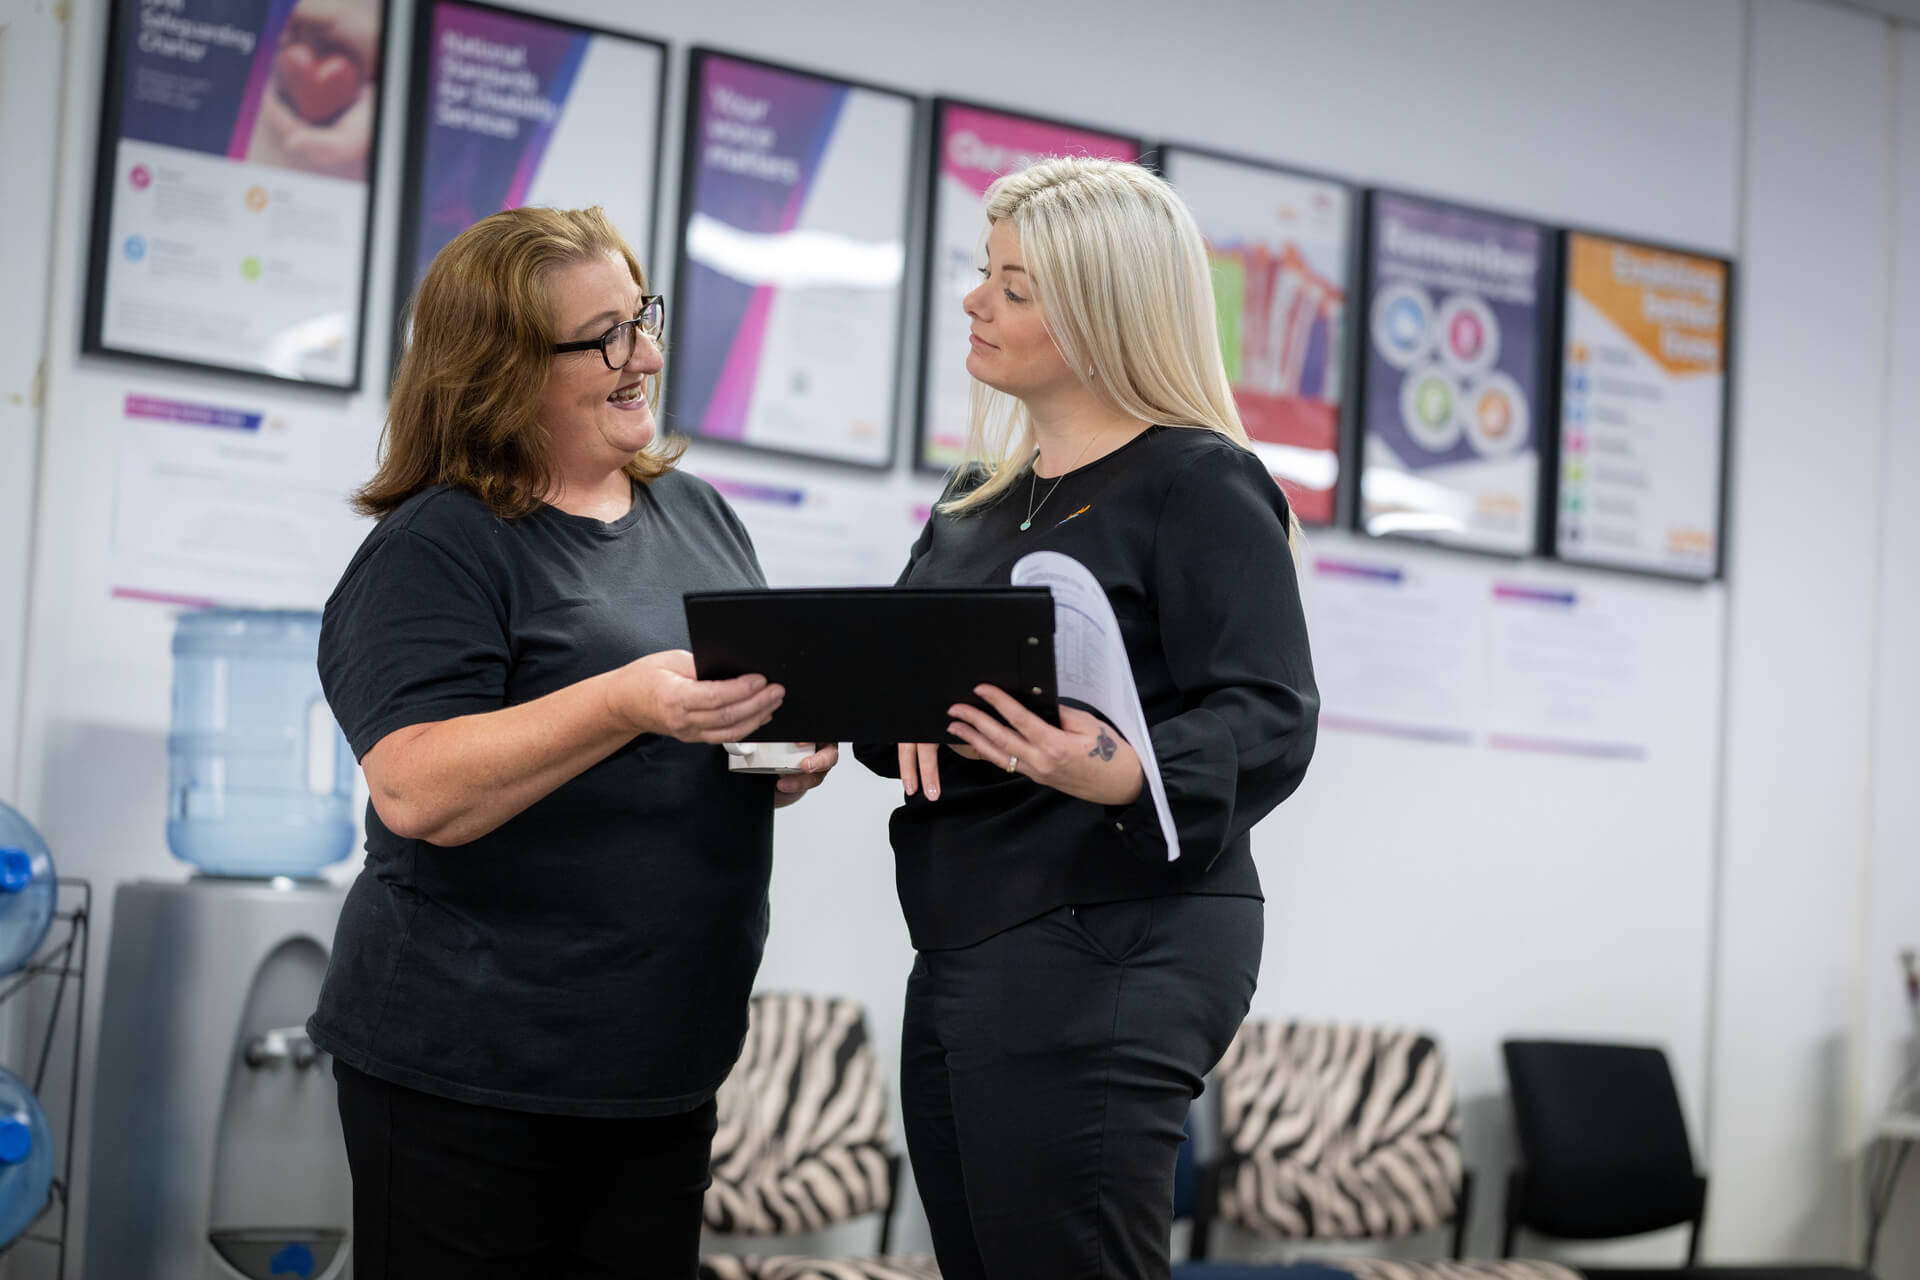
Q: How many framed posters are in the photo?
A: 7